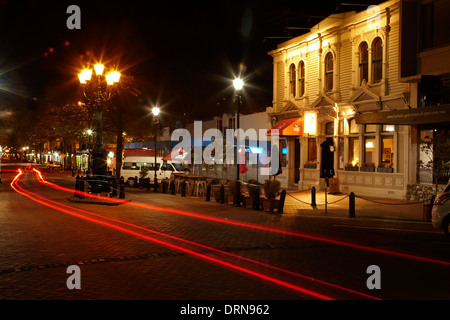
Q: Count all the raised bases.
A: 1